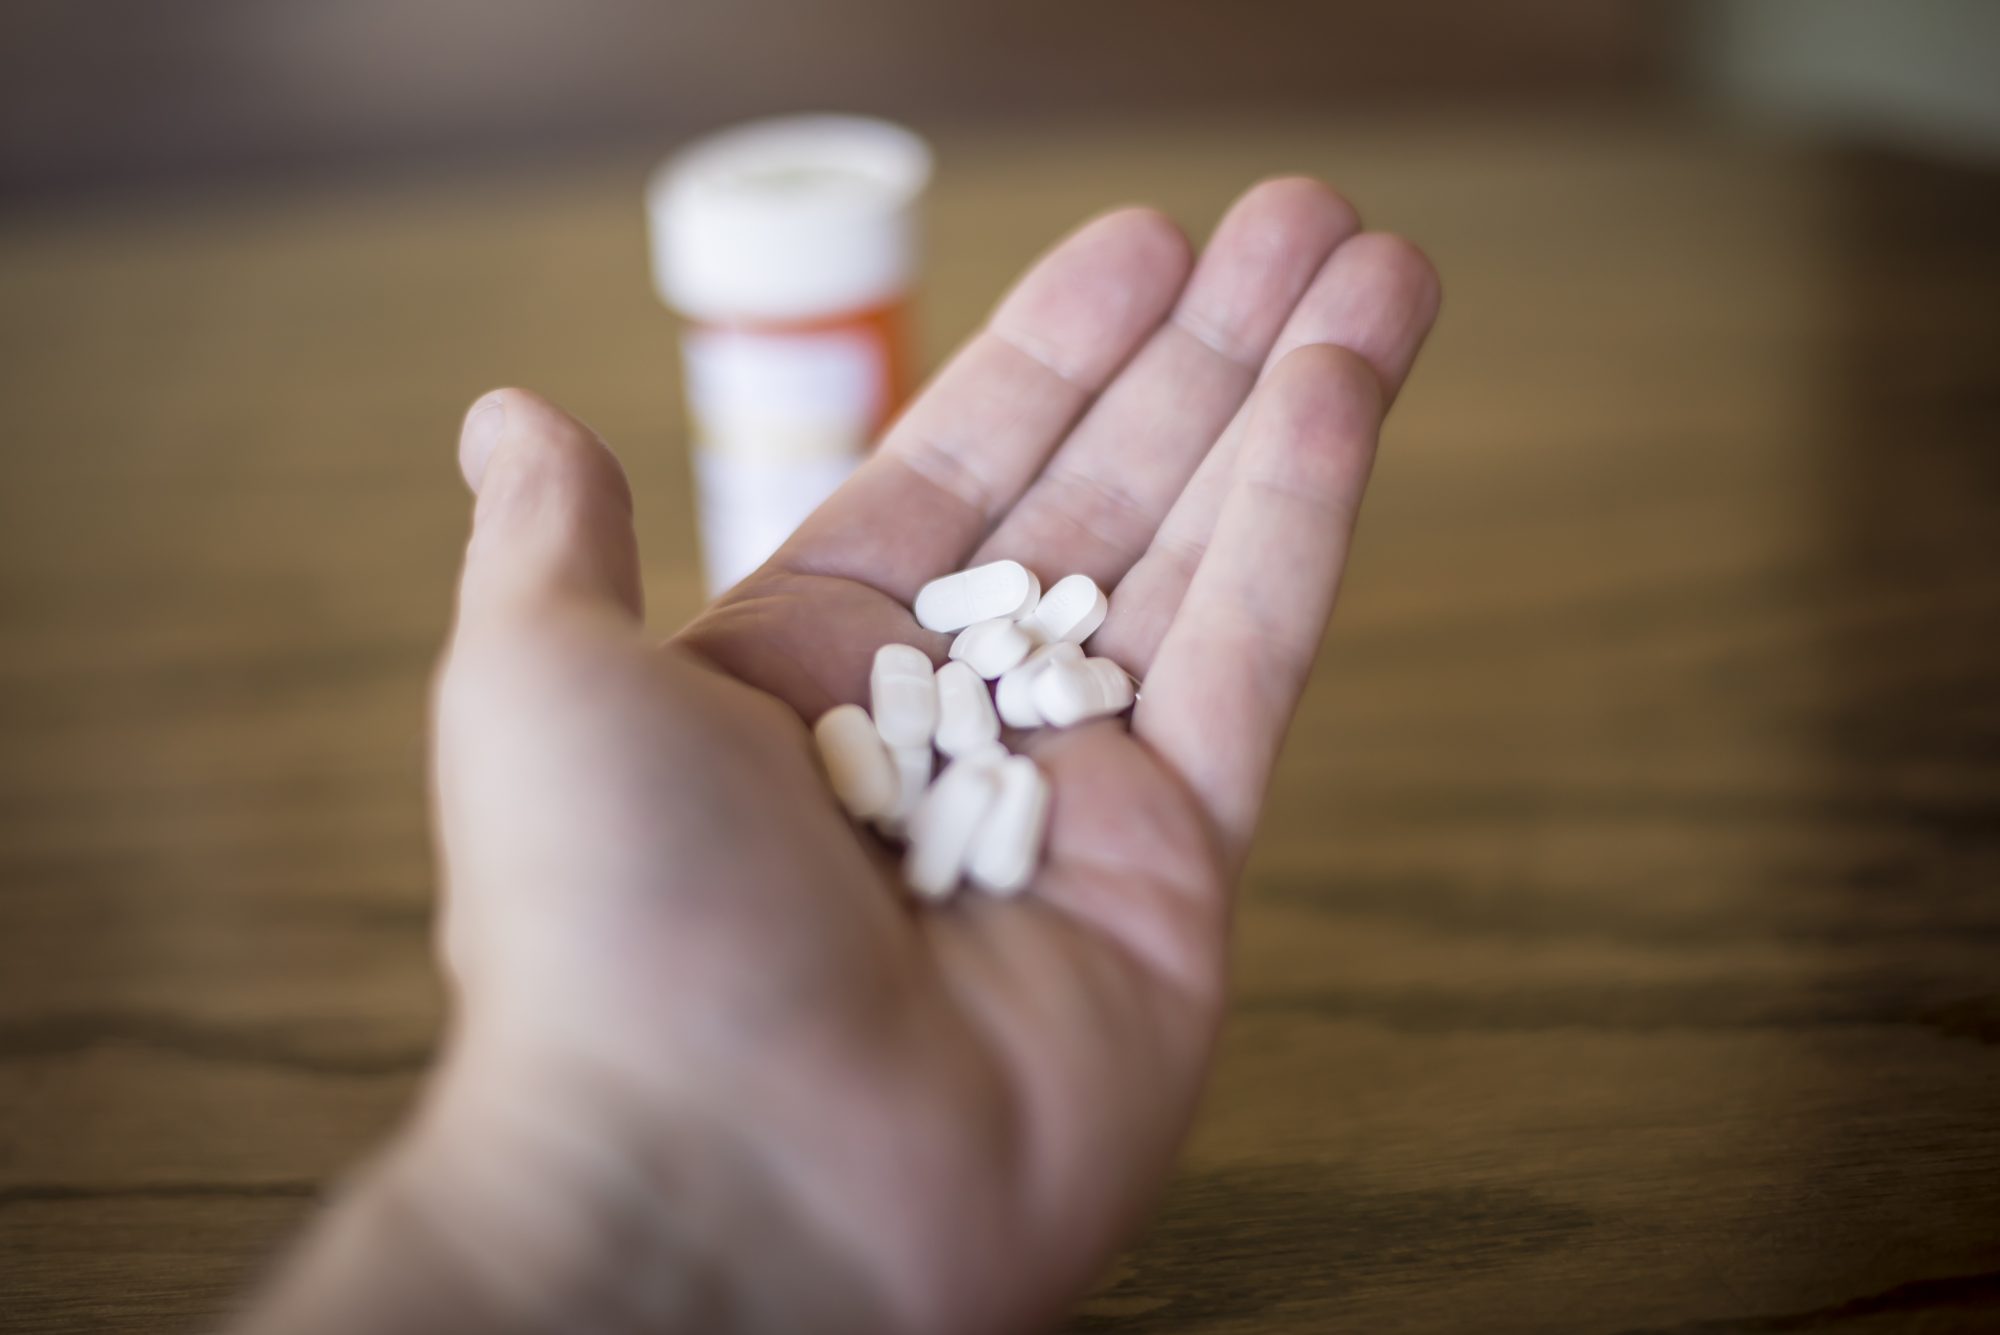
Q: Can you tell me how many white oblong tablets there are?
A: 12